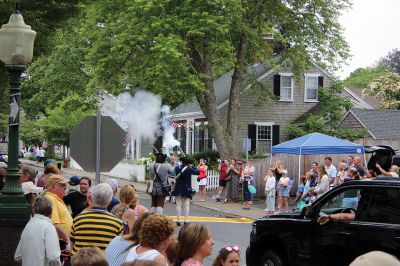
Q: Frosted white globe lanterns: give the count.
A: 1